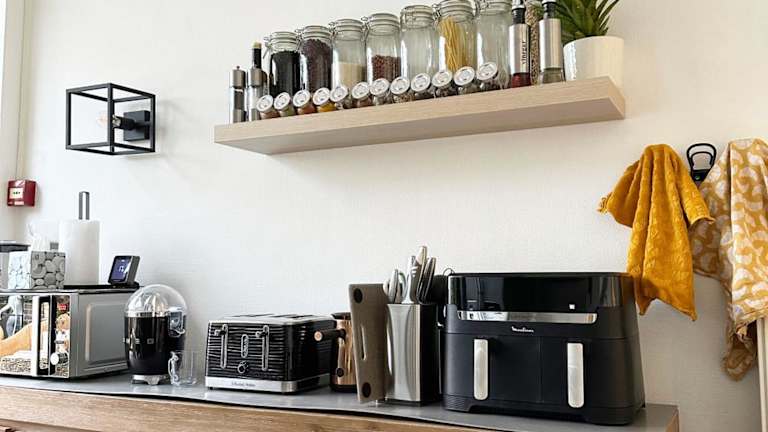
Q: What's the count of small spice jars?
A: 12